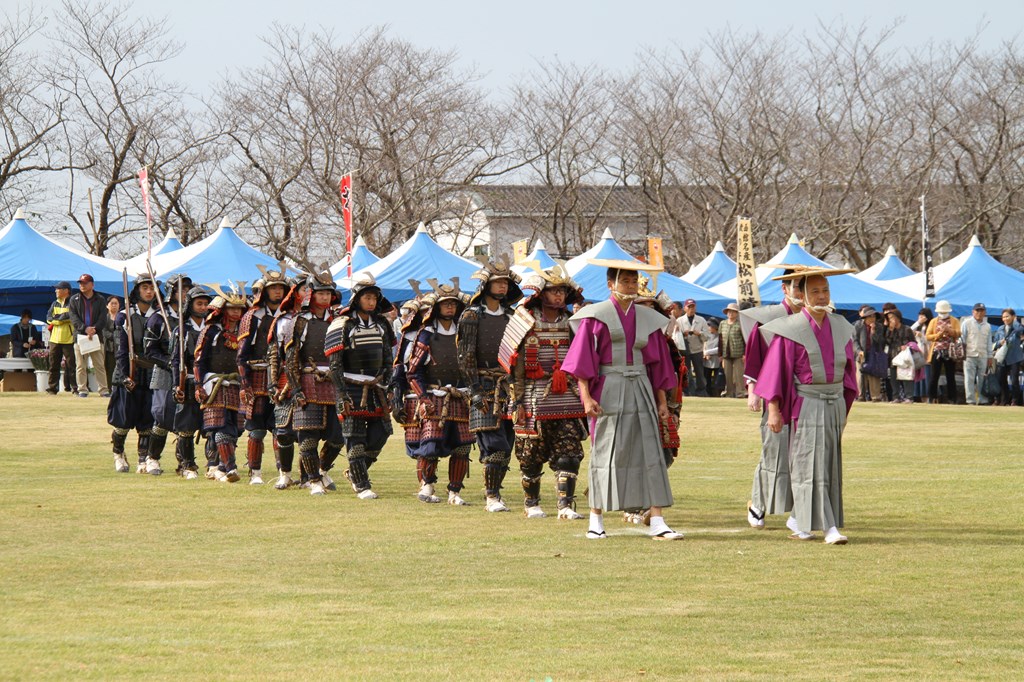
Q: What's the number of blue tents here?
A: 11